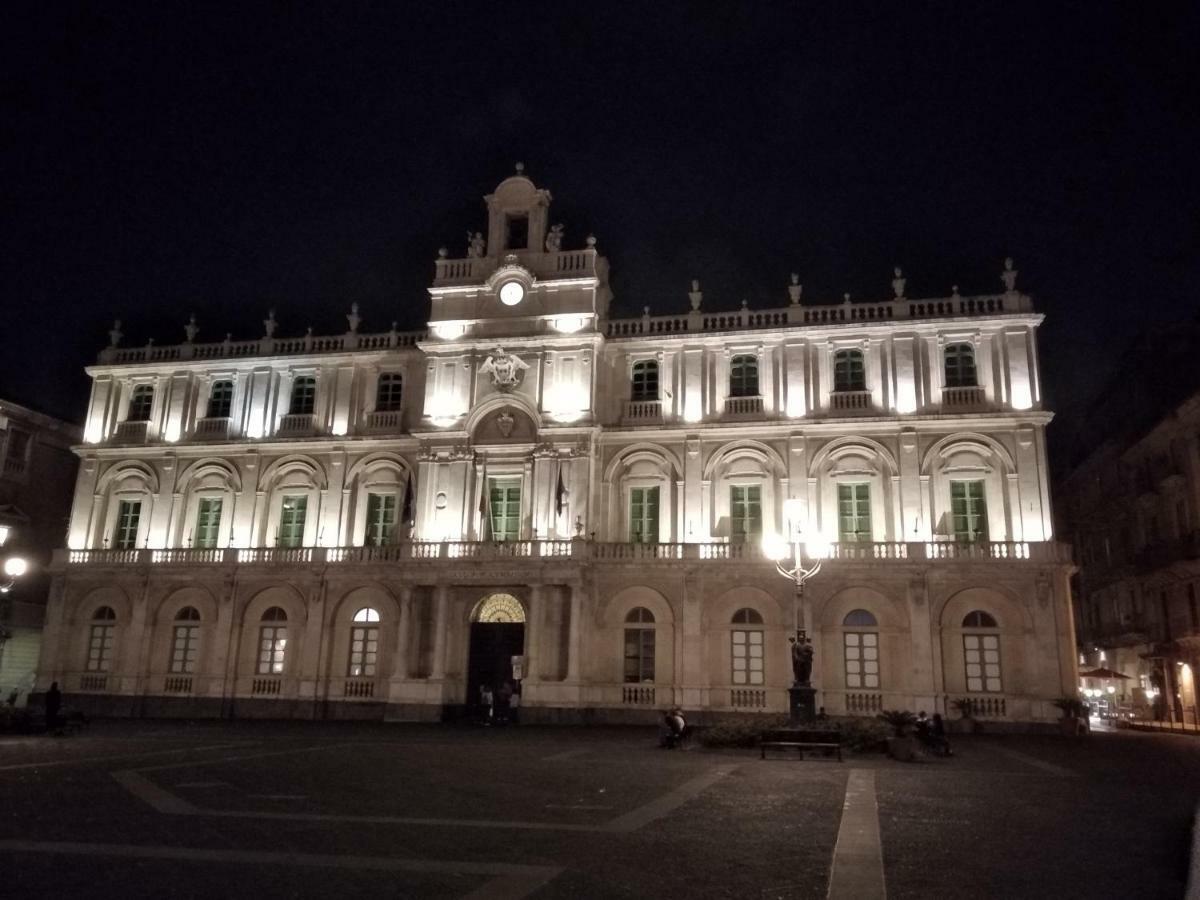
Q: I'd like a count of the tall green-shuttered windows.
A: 9